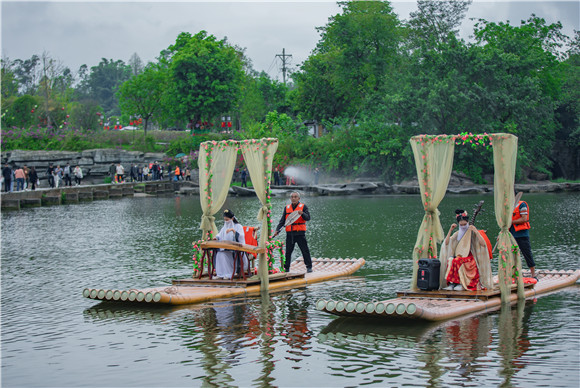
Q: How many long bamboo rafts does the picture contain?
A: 2